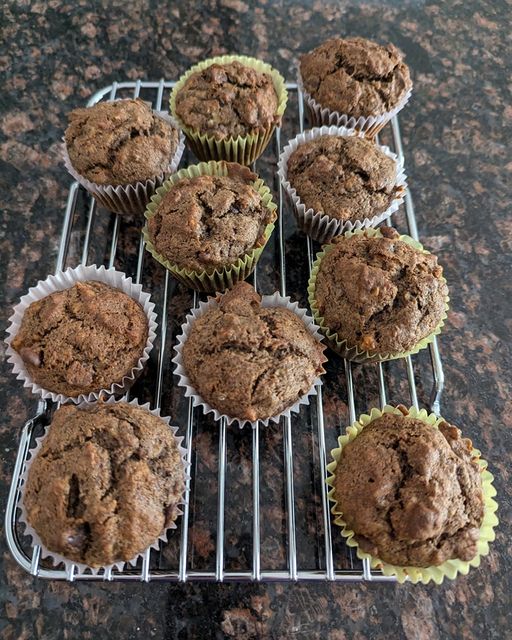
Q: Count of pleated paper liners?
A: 10